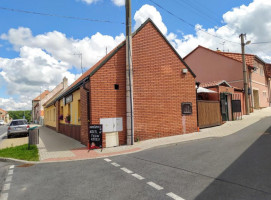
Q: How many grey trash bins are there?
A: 1